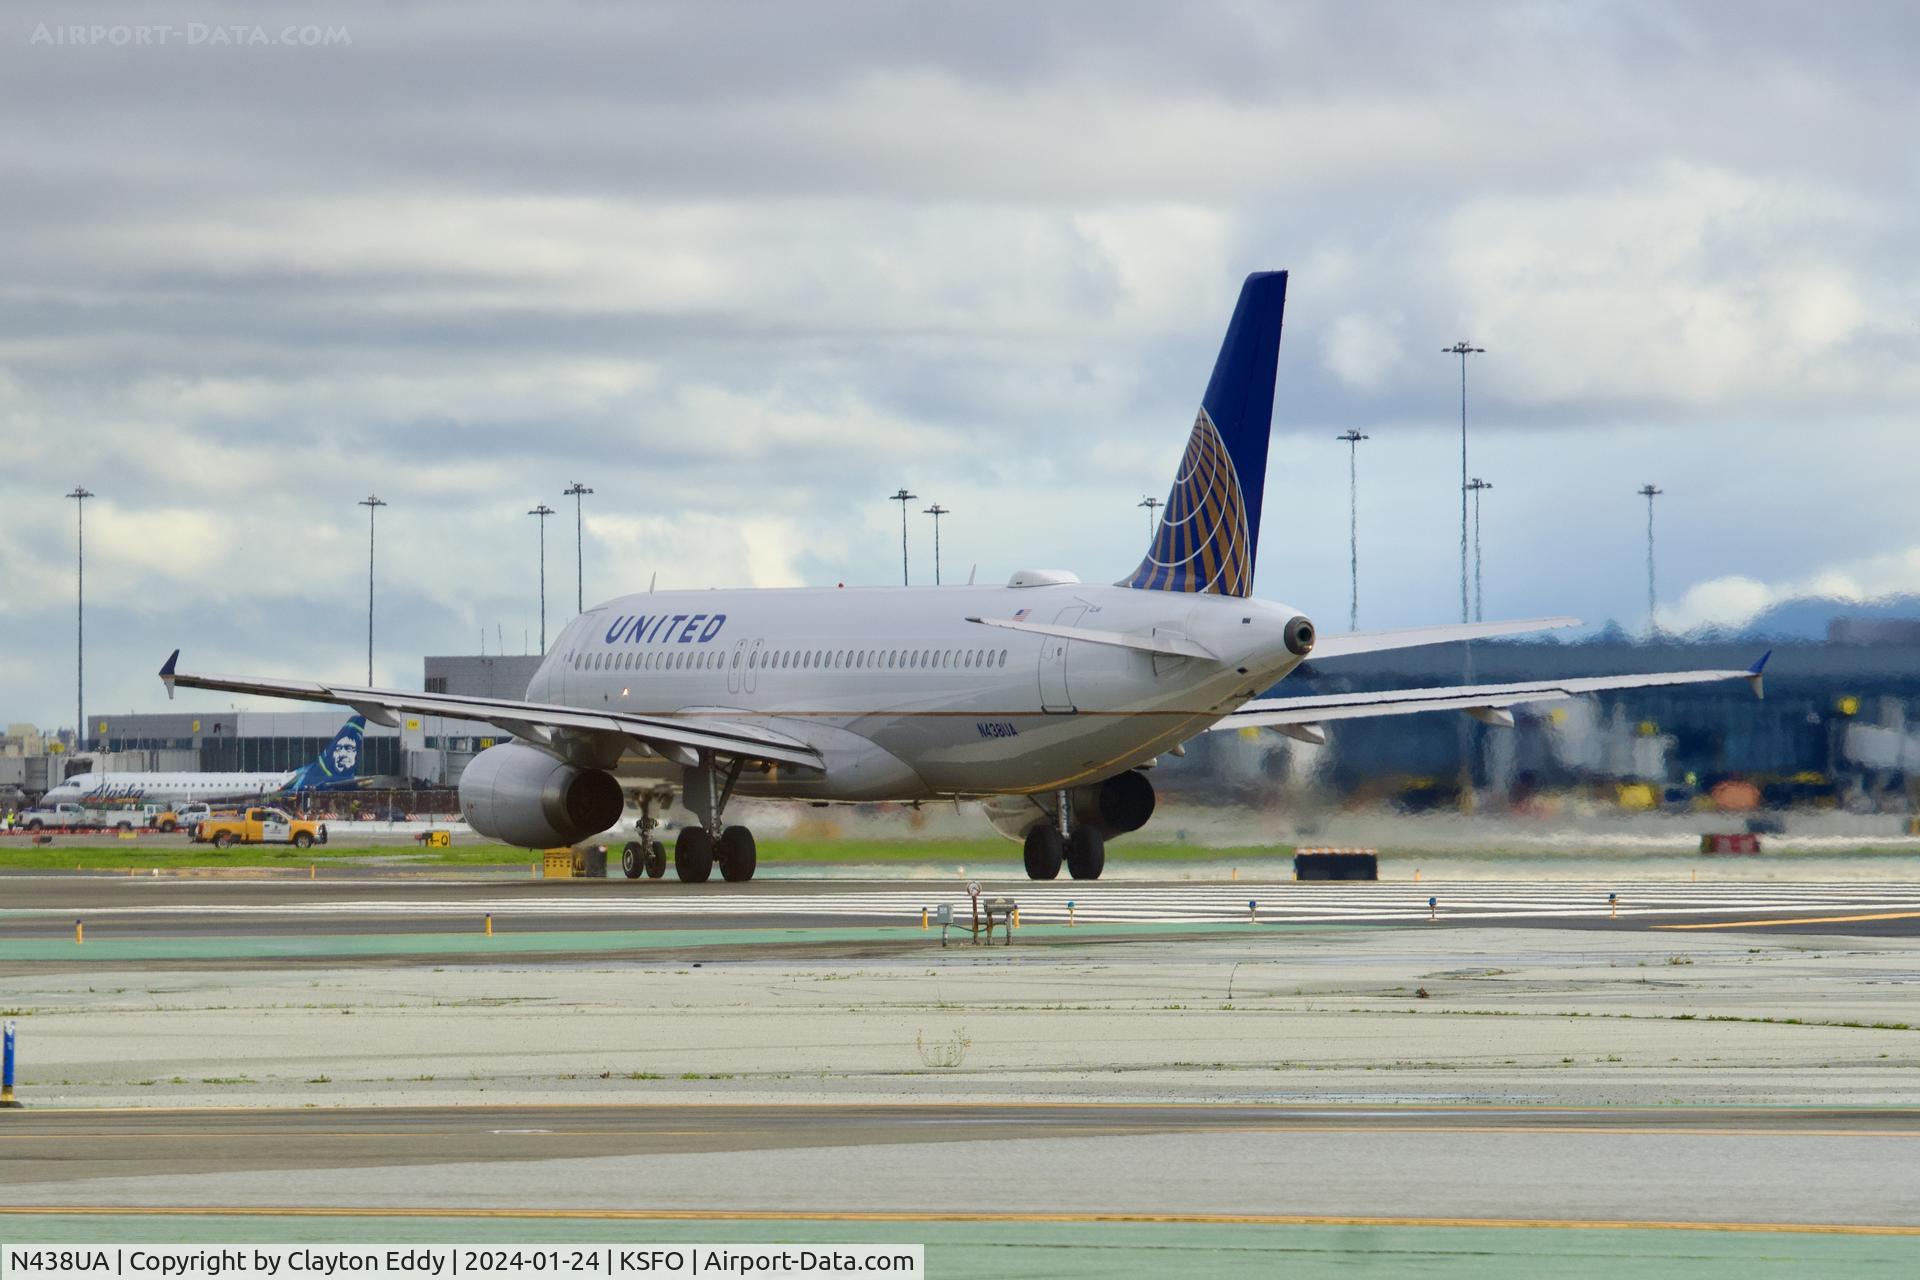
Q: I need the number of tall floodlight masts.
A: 11